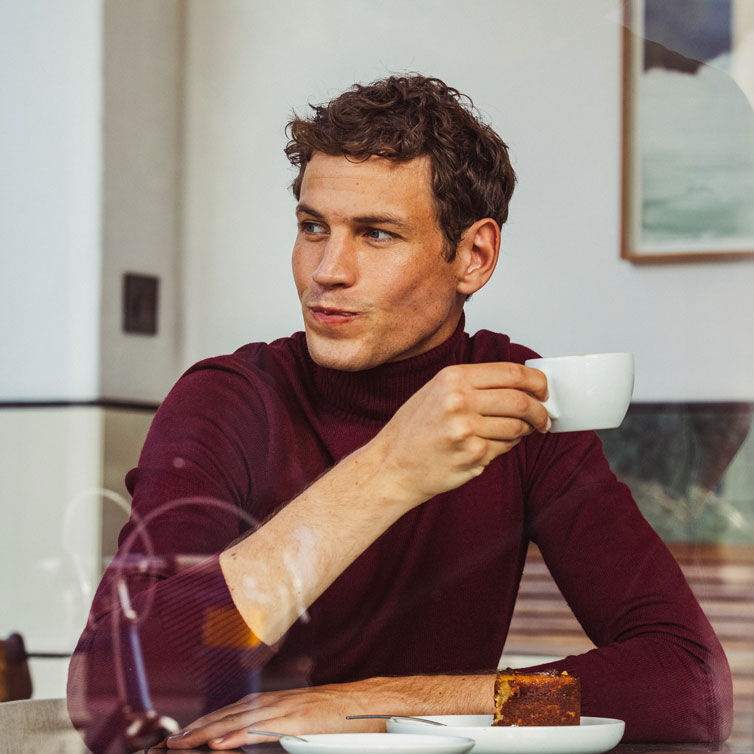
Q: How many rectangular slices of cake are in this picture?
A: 1